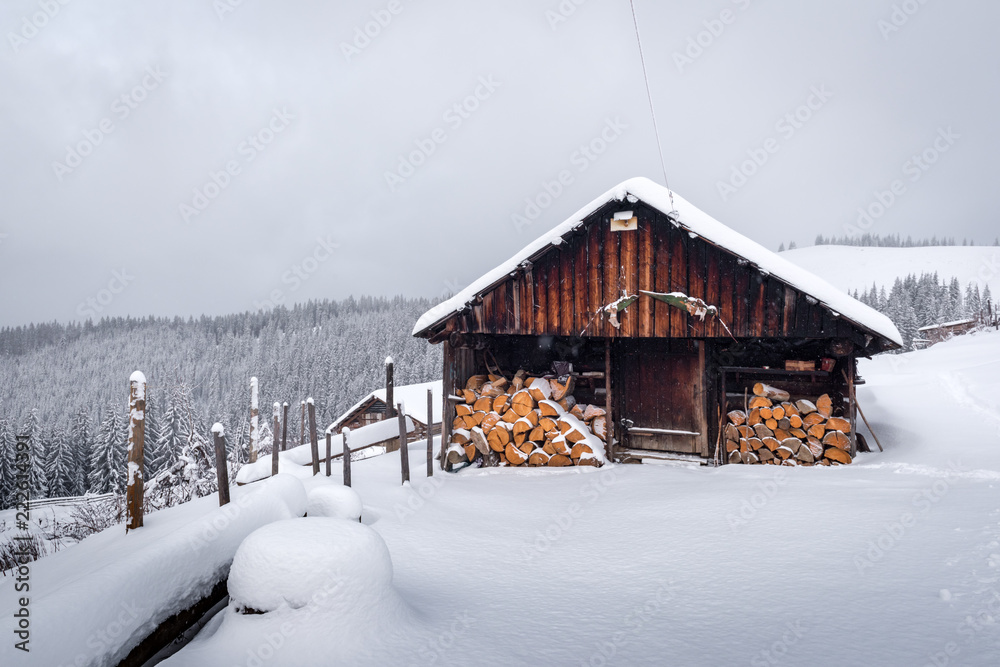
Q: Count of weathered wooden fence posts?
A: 12